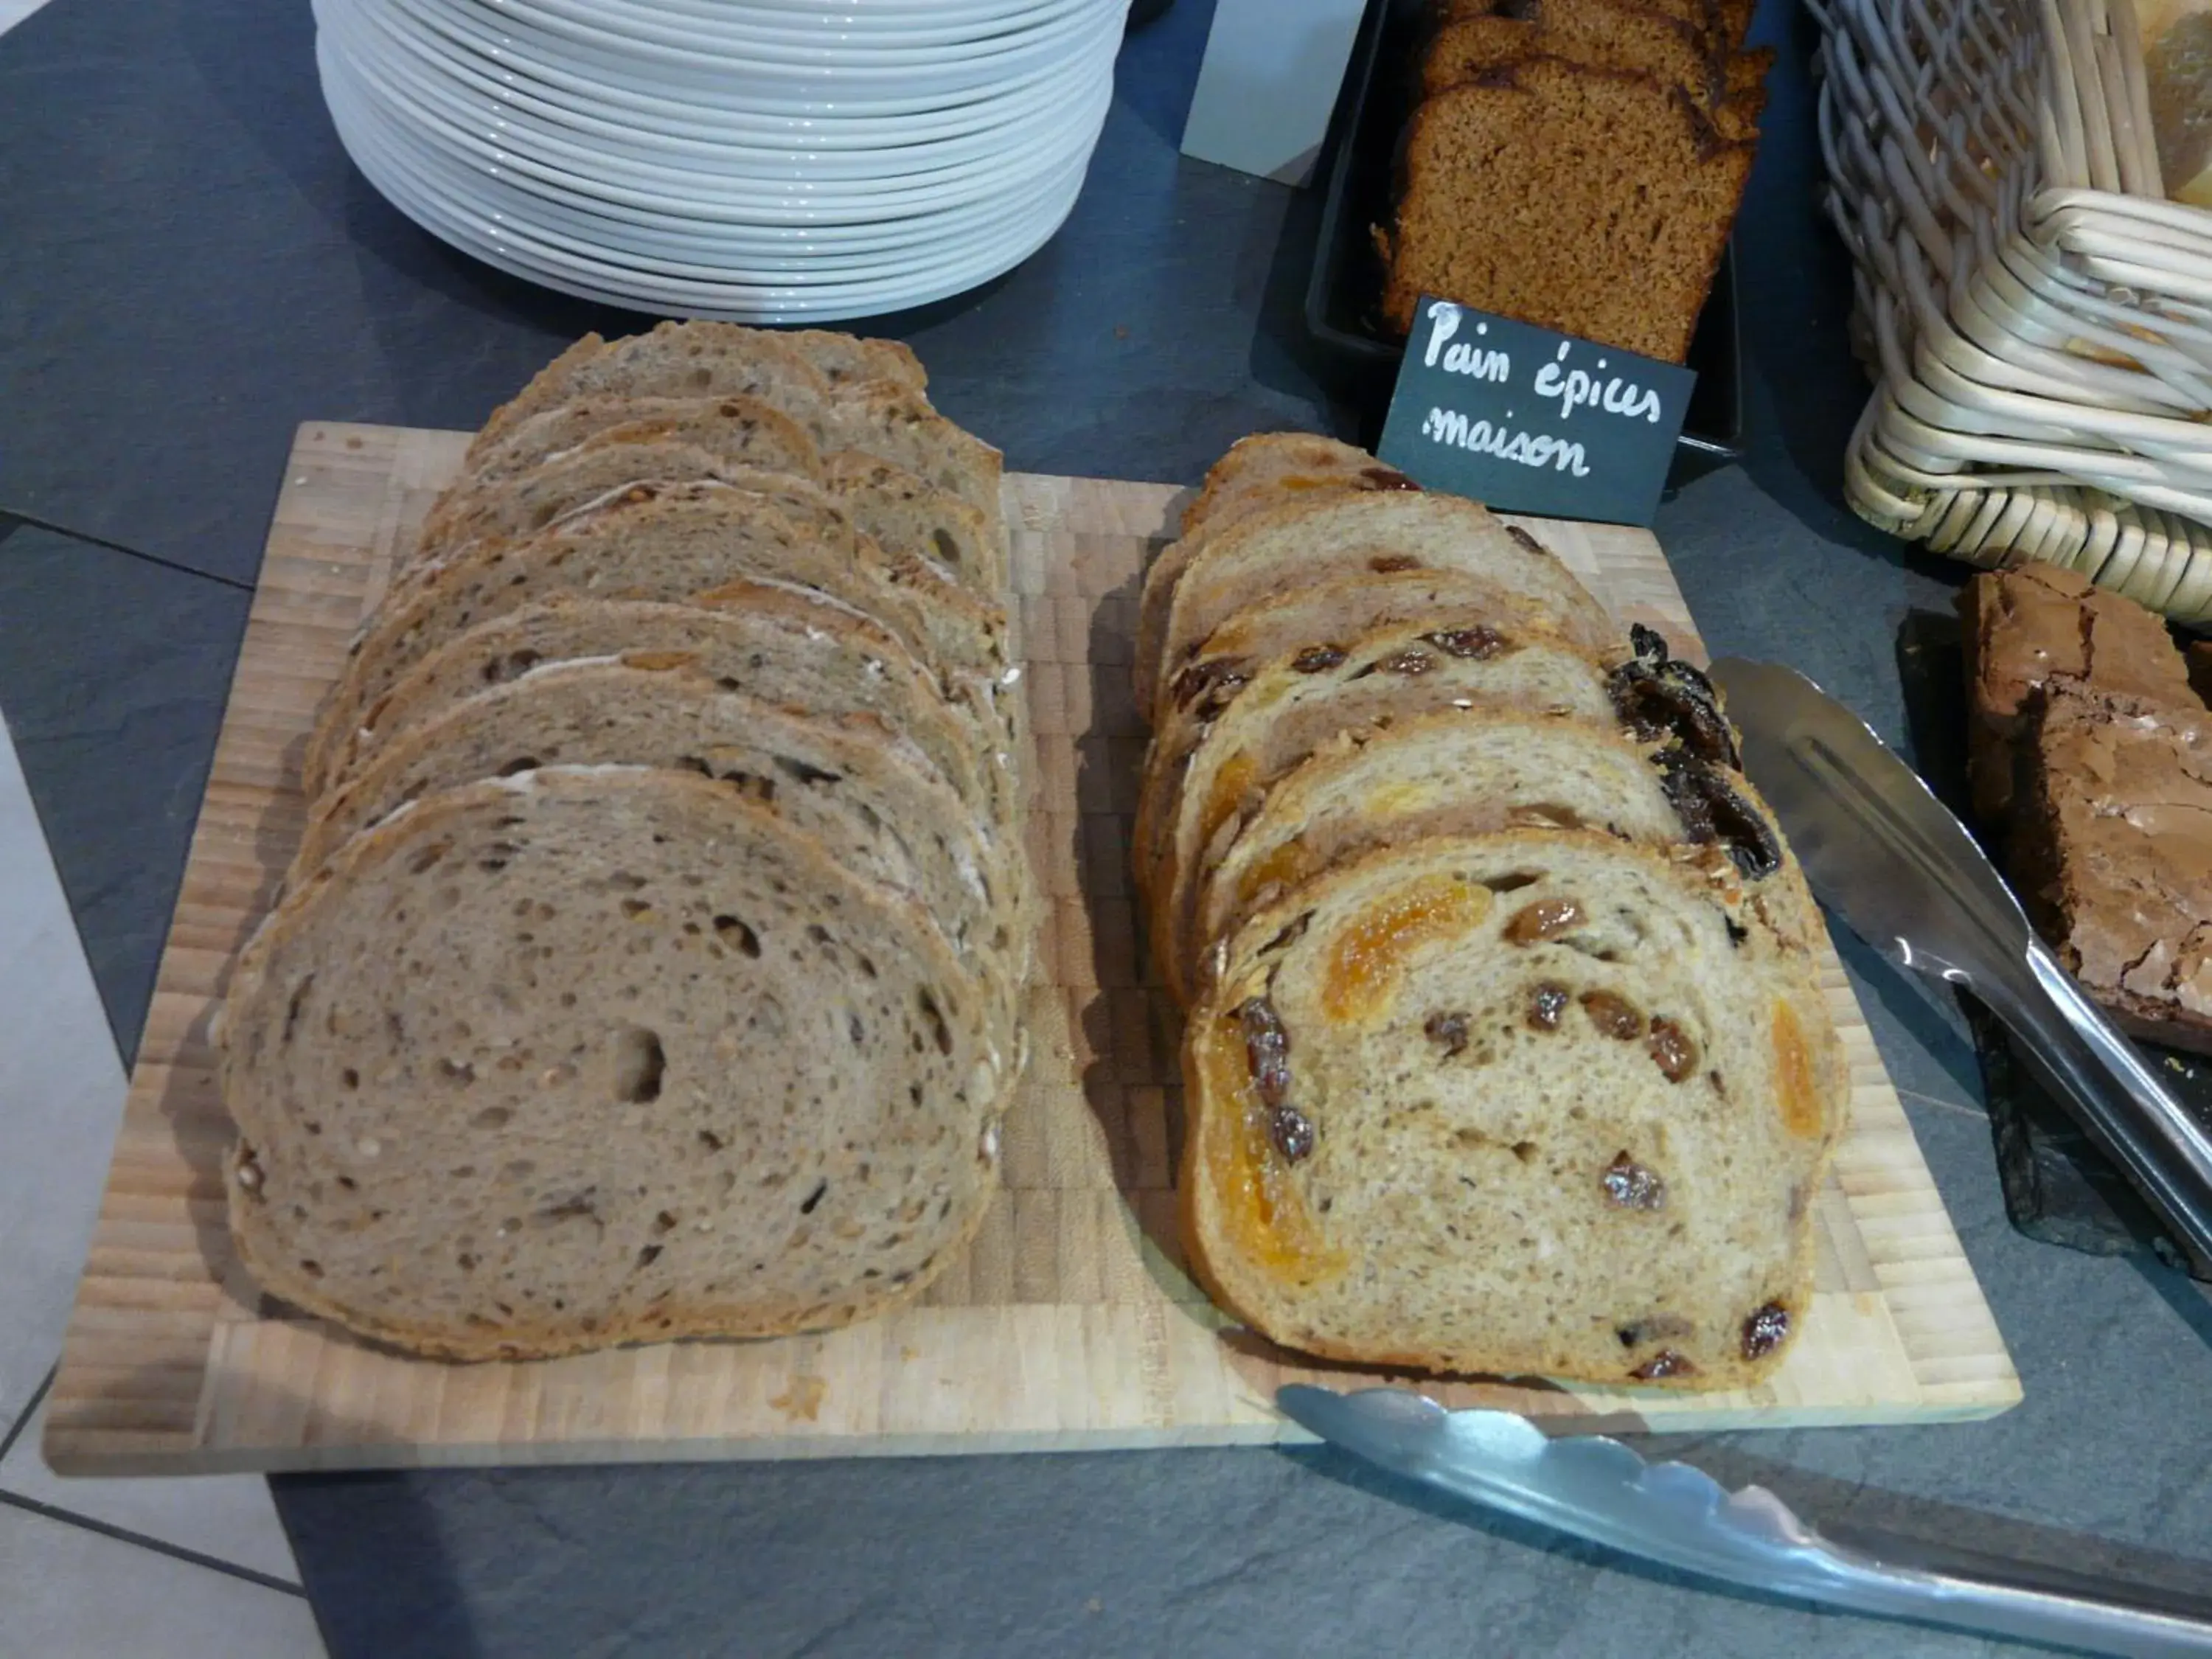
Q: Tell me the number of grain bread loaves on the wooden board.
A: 1